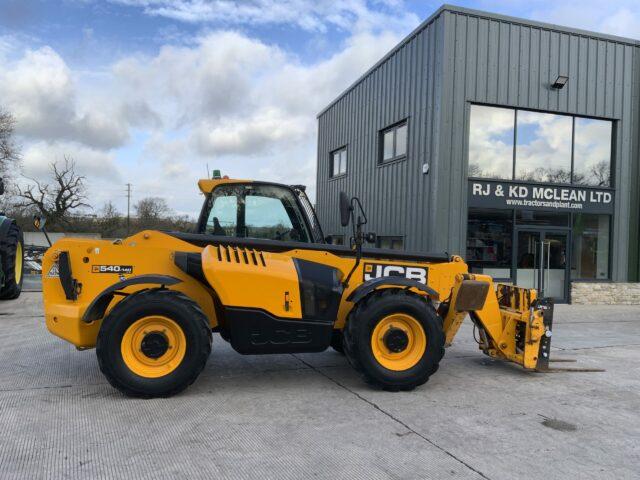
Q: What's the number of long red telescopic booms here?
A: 0